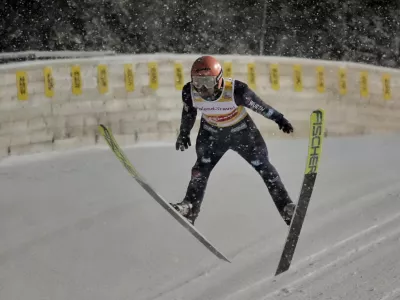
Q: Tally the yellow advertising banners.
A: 15